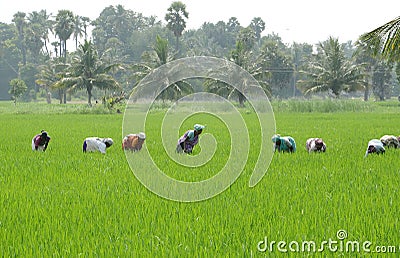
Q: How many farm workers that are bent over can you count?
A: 8